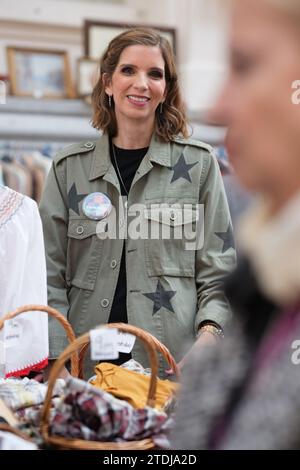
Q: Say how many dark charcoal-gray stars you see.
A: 4